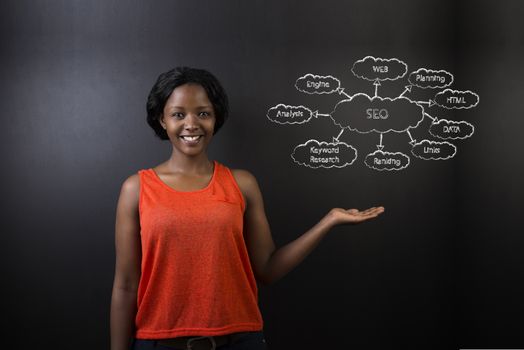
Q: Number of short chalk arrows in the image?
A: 9